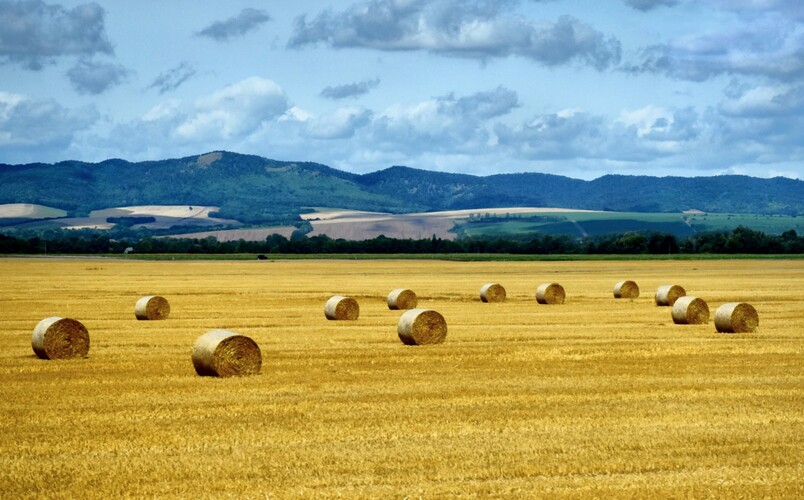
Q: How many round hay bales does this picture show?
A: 12